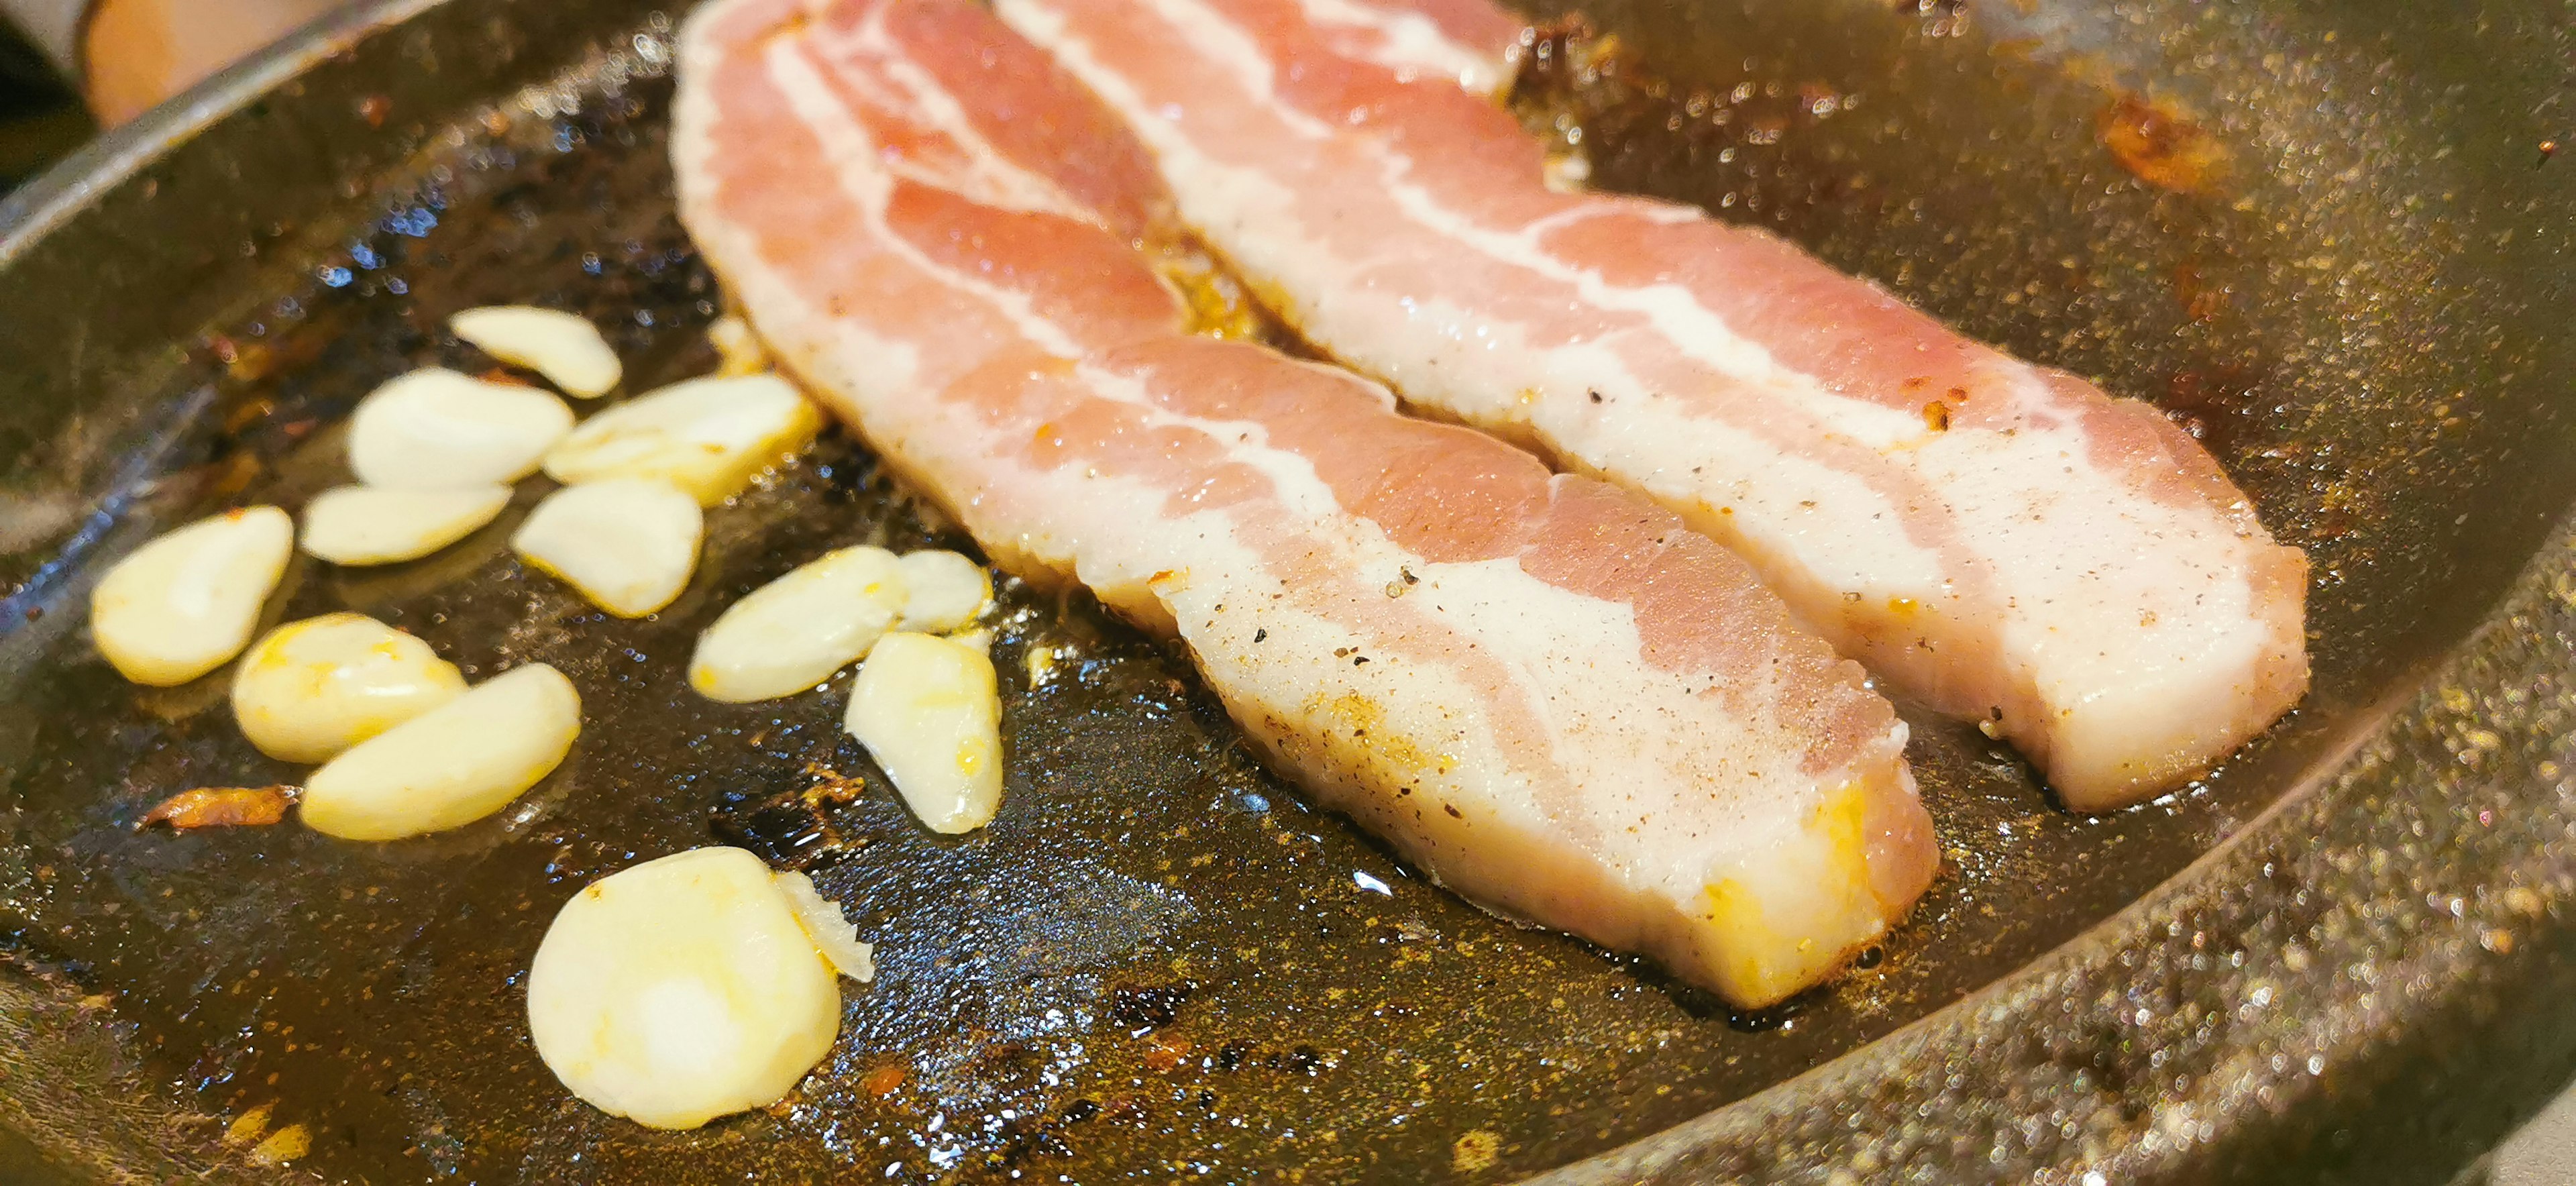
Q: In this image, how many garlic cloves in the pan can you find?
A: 12